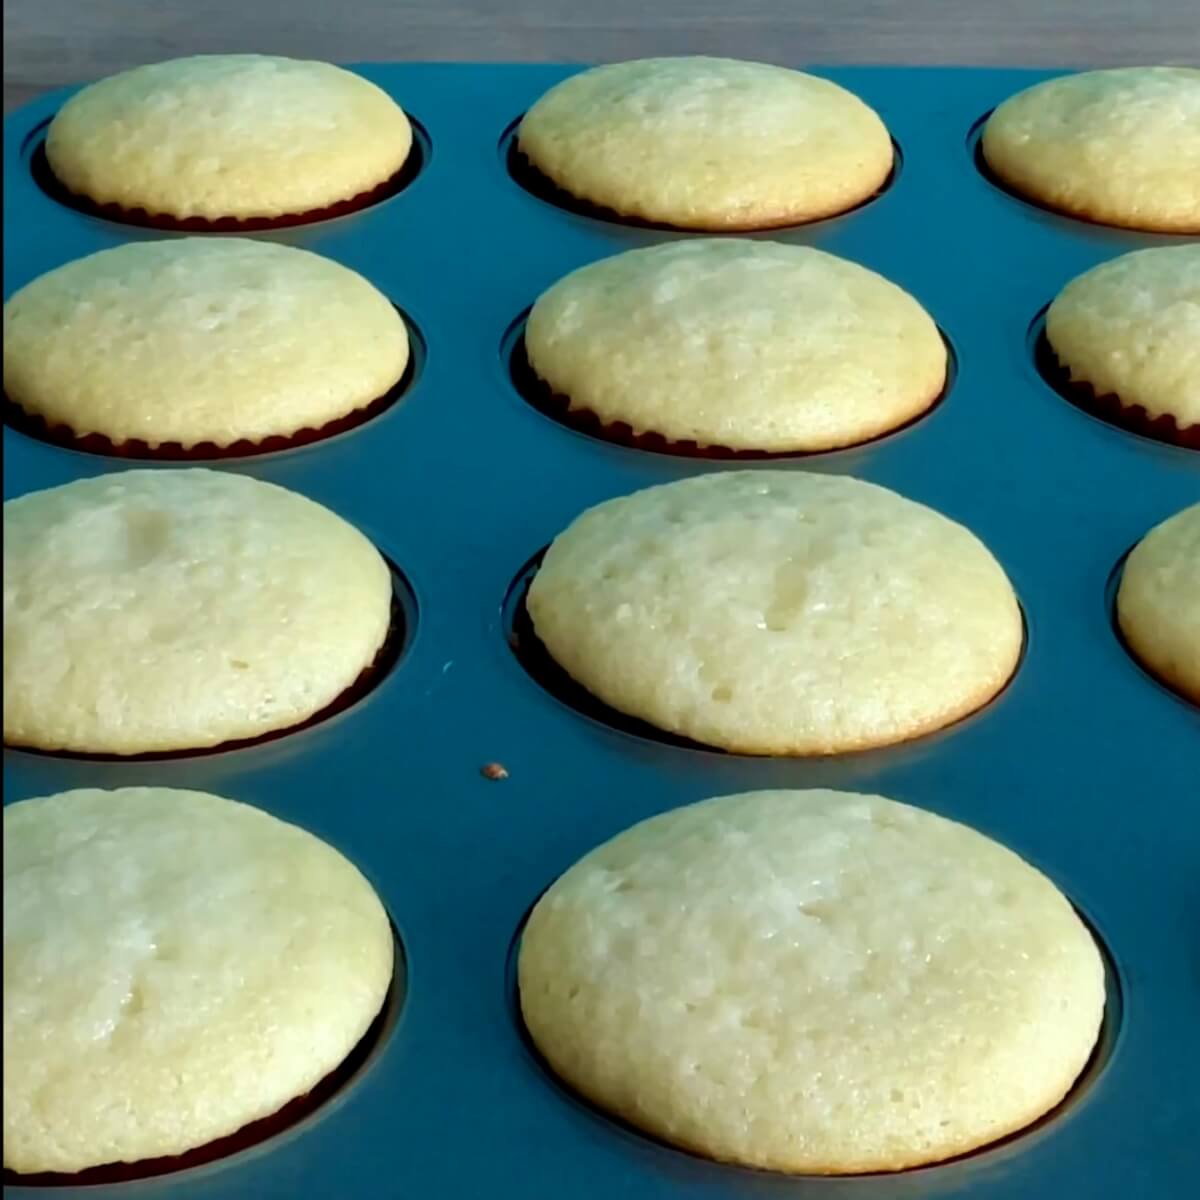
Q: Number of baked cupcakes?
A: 11